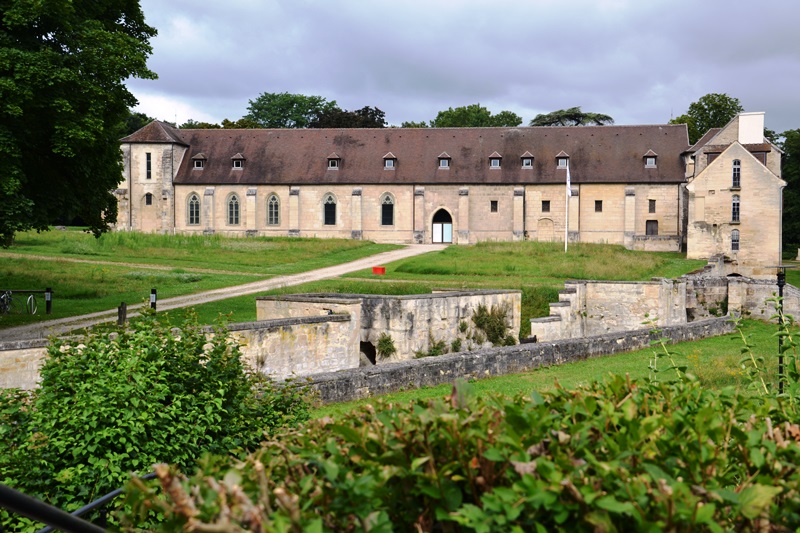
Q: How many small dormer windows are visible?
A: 9